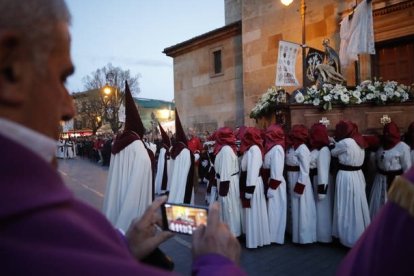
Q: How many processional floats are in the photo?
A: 1